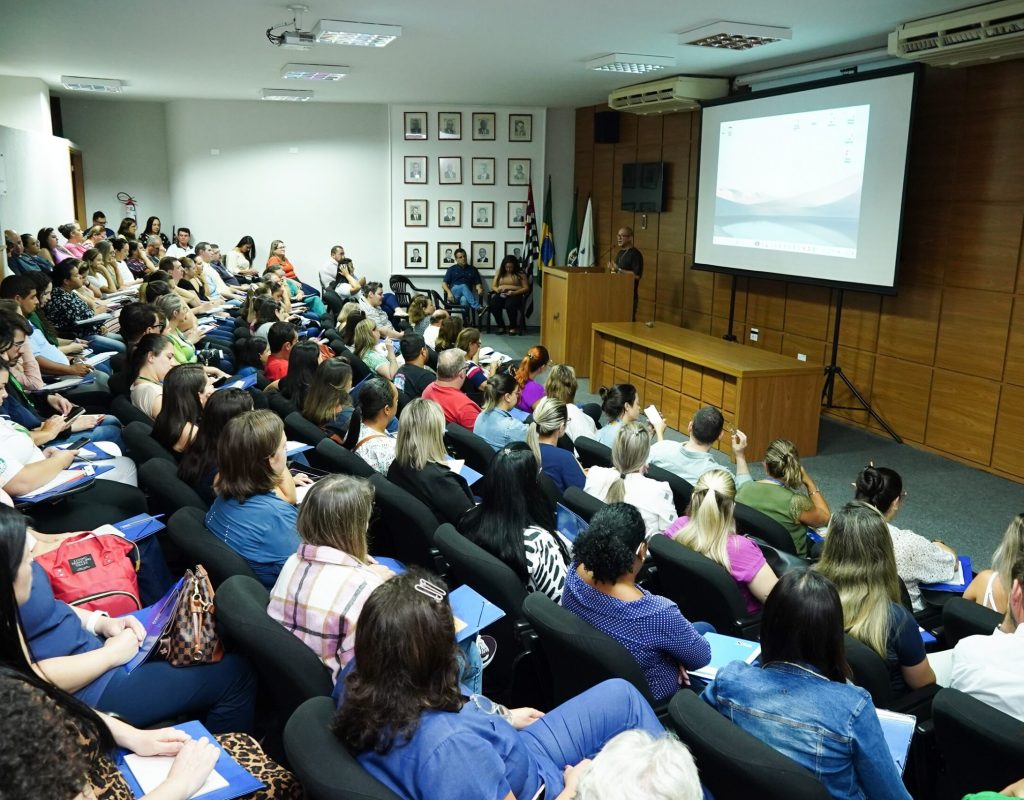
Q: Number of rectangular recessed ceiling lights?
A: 6